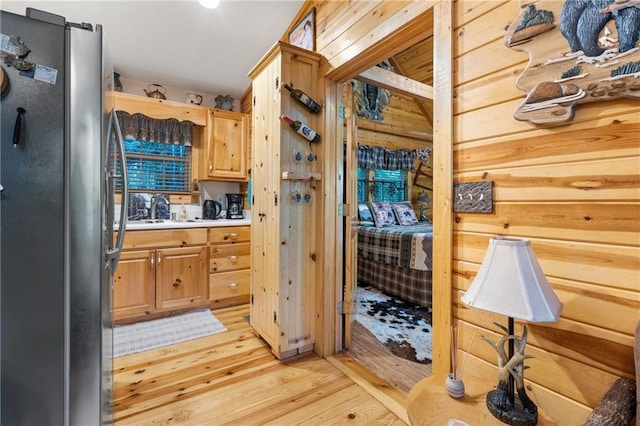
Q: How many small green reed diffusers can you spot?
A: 0